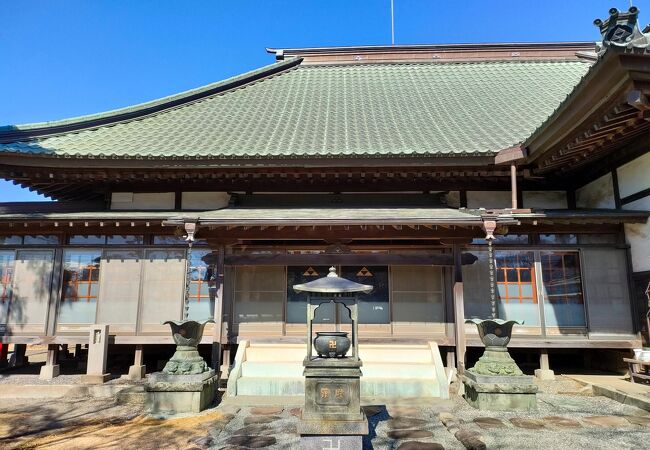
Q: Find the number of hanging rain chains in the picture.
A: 2